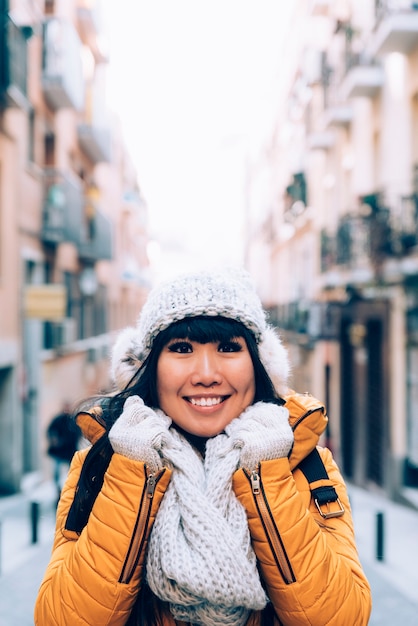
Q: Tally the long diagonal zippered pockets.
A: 2